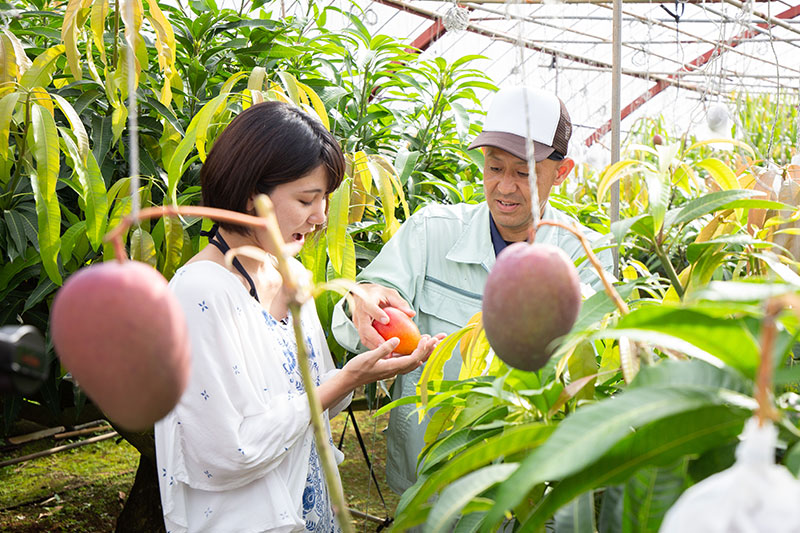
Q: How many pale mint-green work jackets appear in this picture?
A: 1